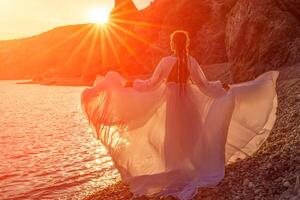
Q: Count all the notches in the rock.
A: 1